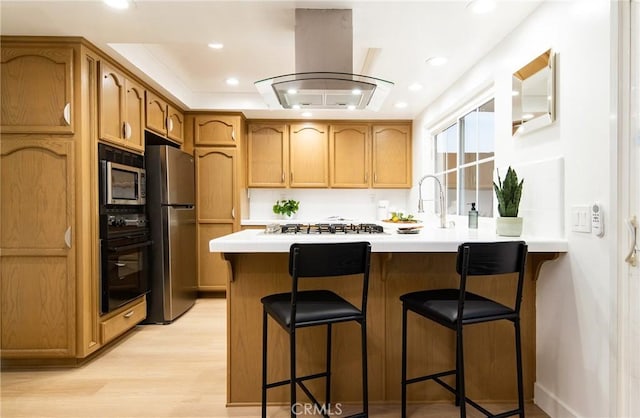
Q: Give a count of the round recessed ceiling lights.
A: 8